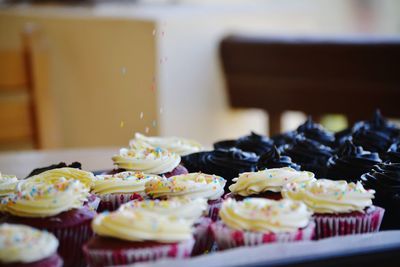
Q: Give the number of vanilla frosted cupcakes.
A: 13